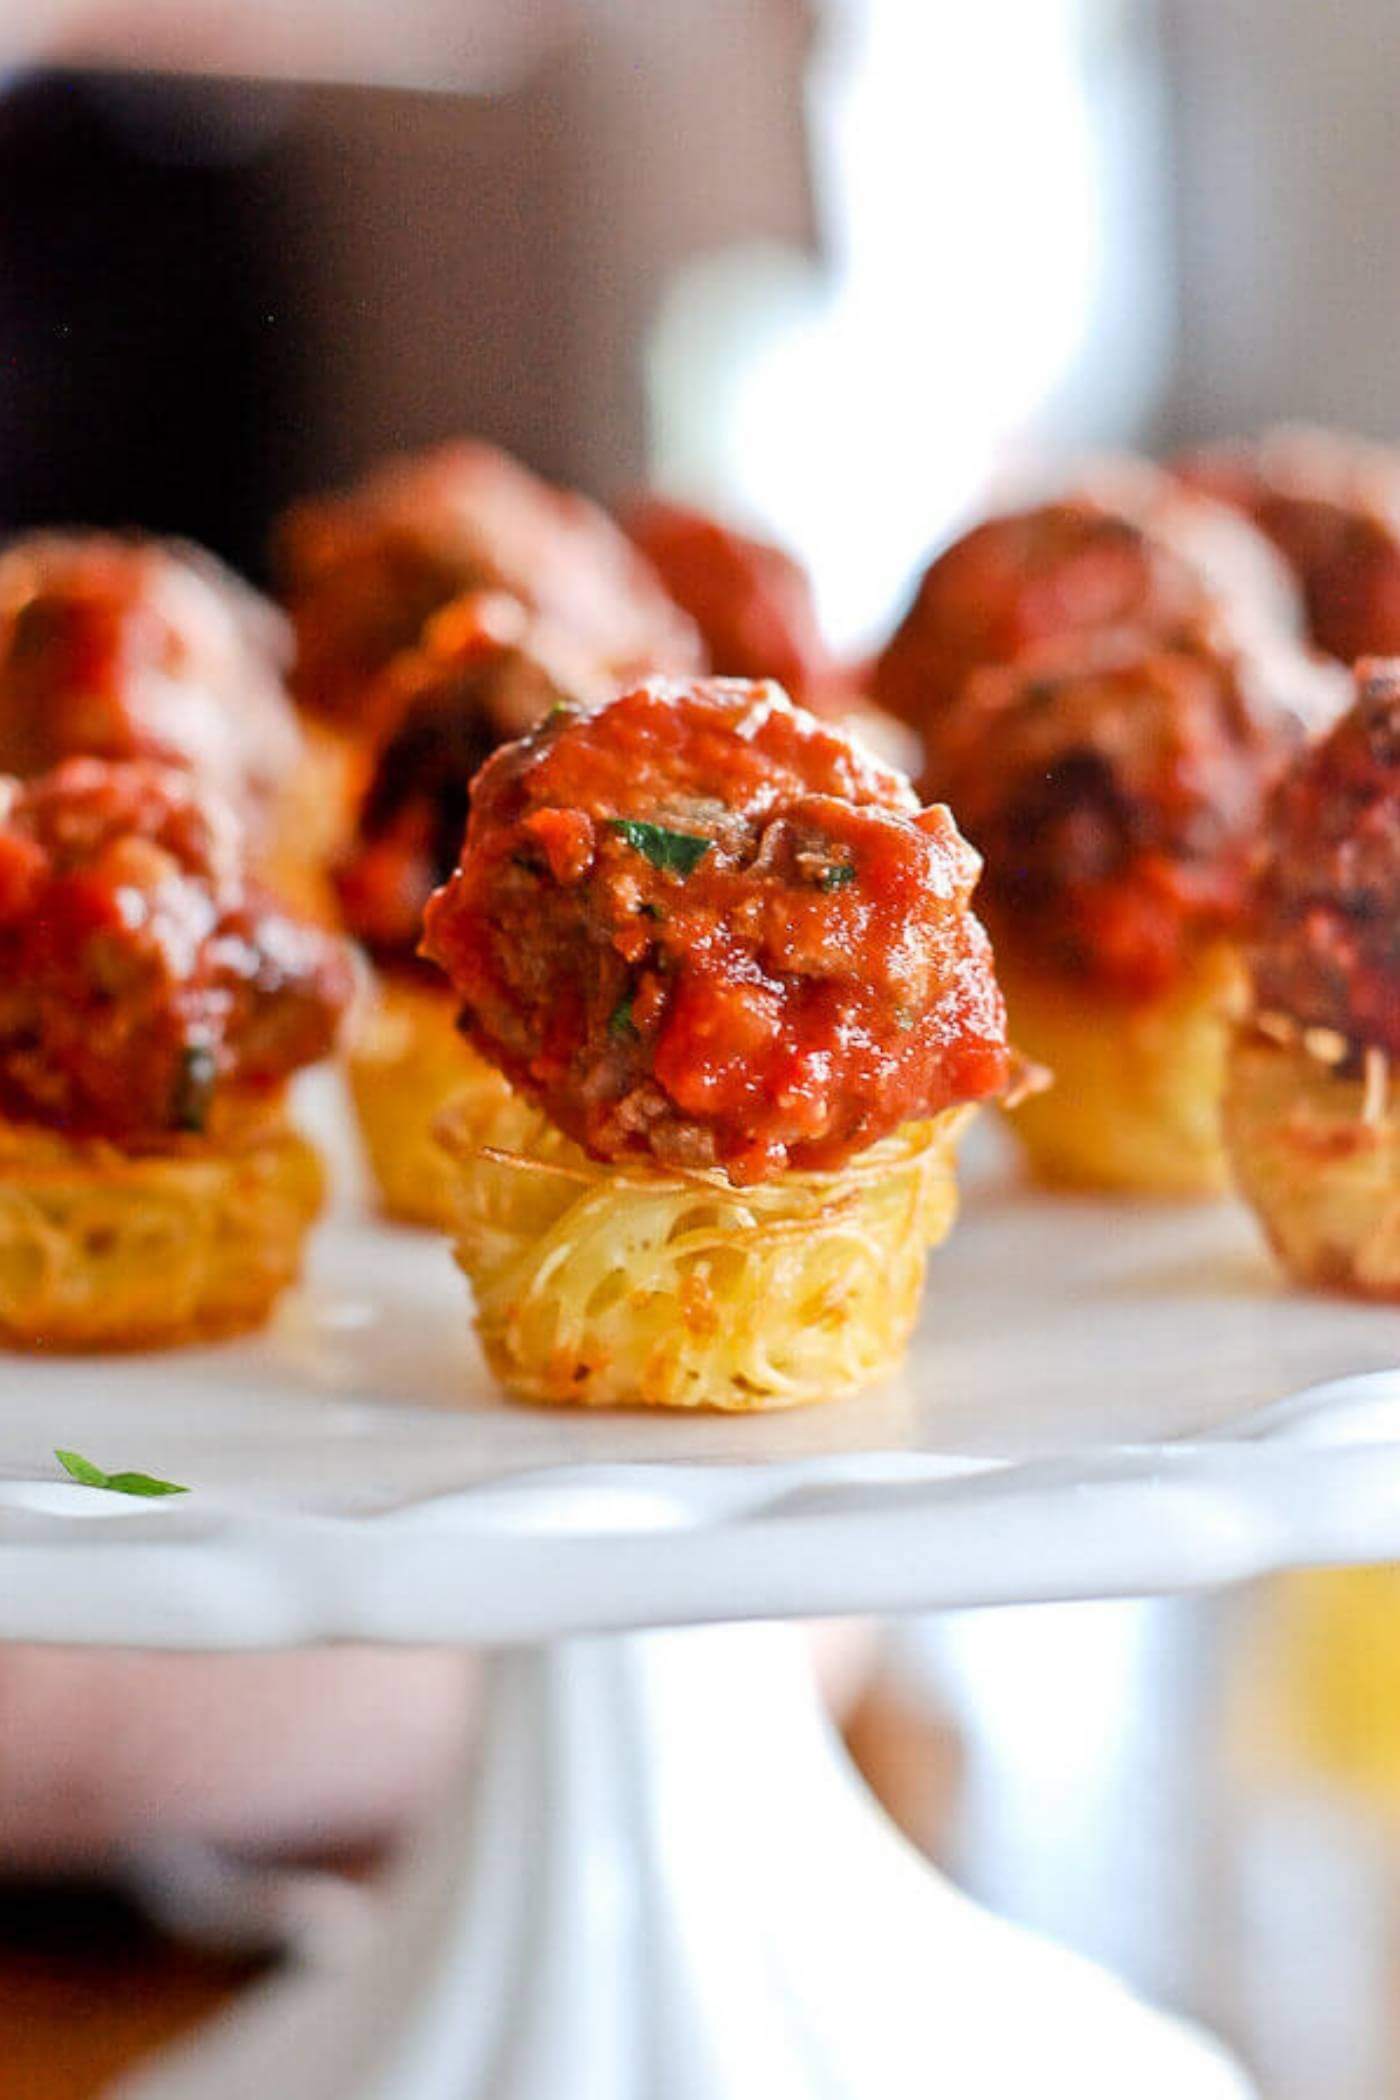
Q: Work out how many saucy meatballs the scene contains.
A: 10